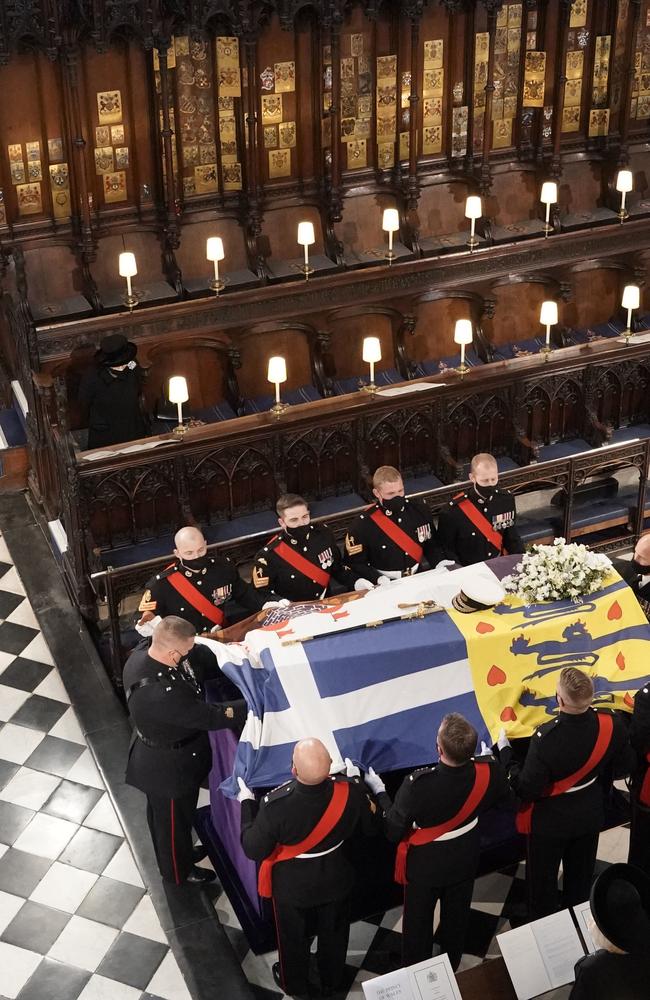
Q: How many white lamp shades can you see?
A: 13